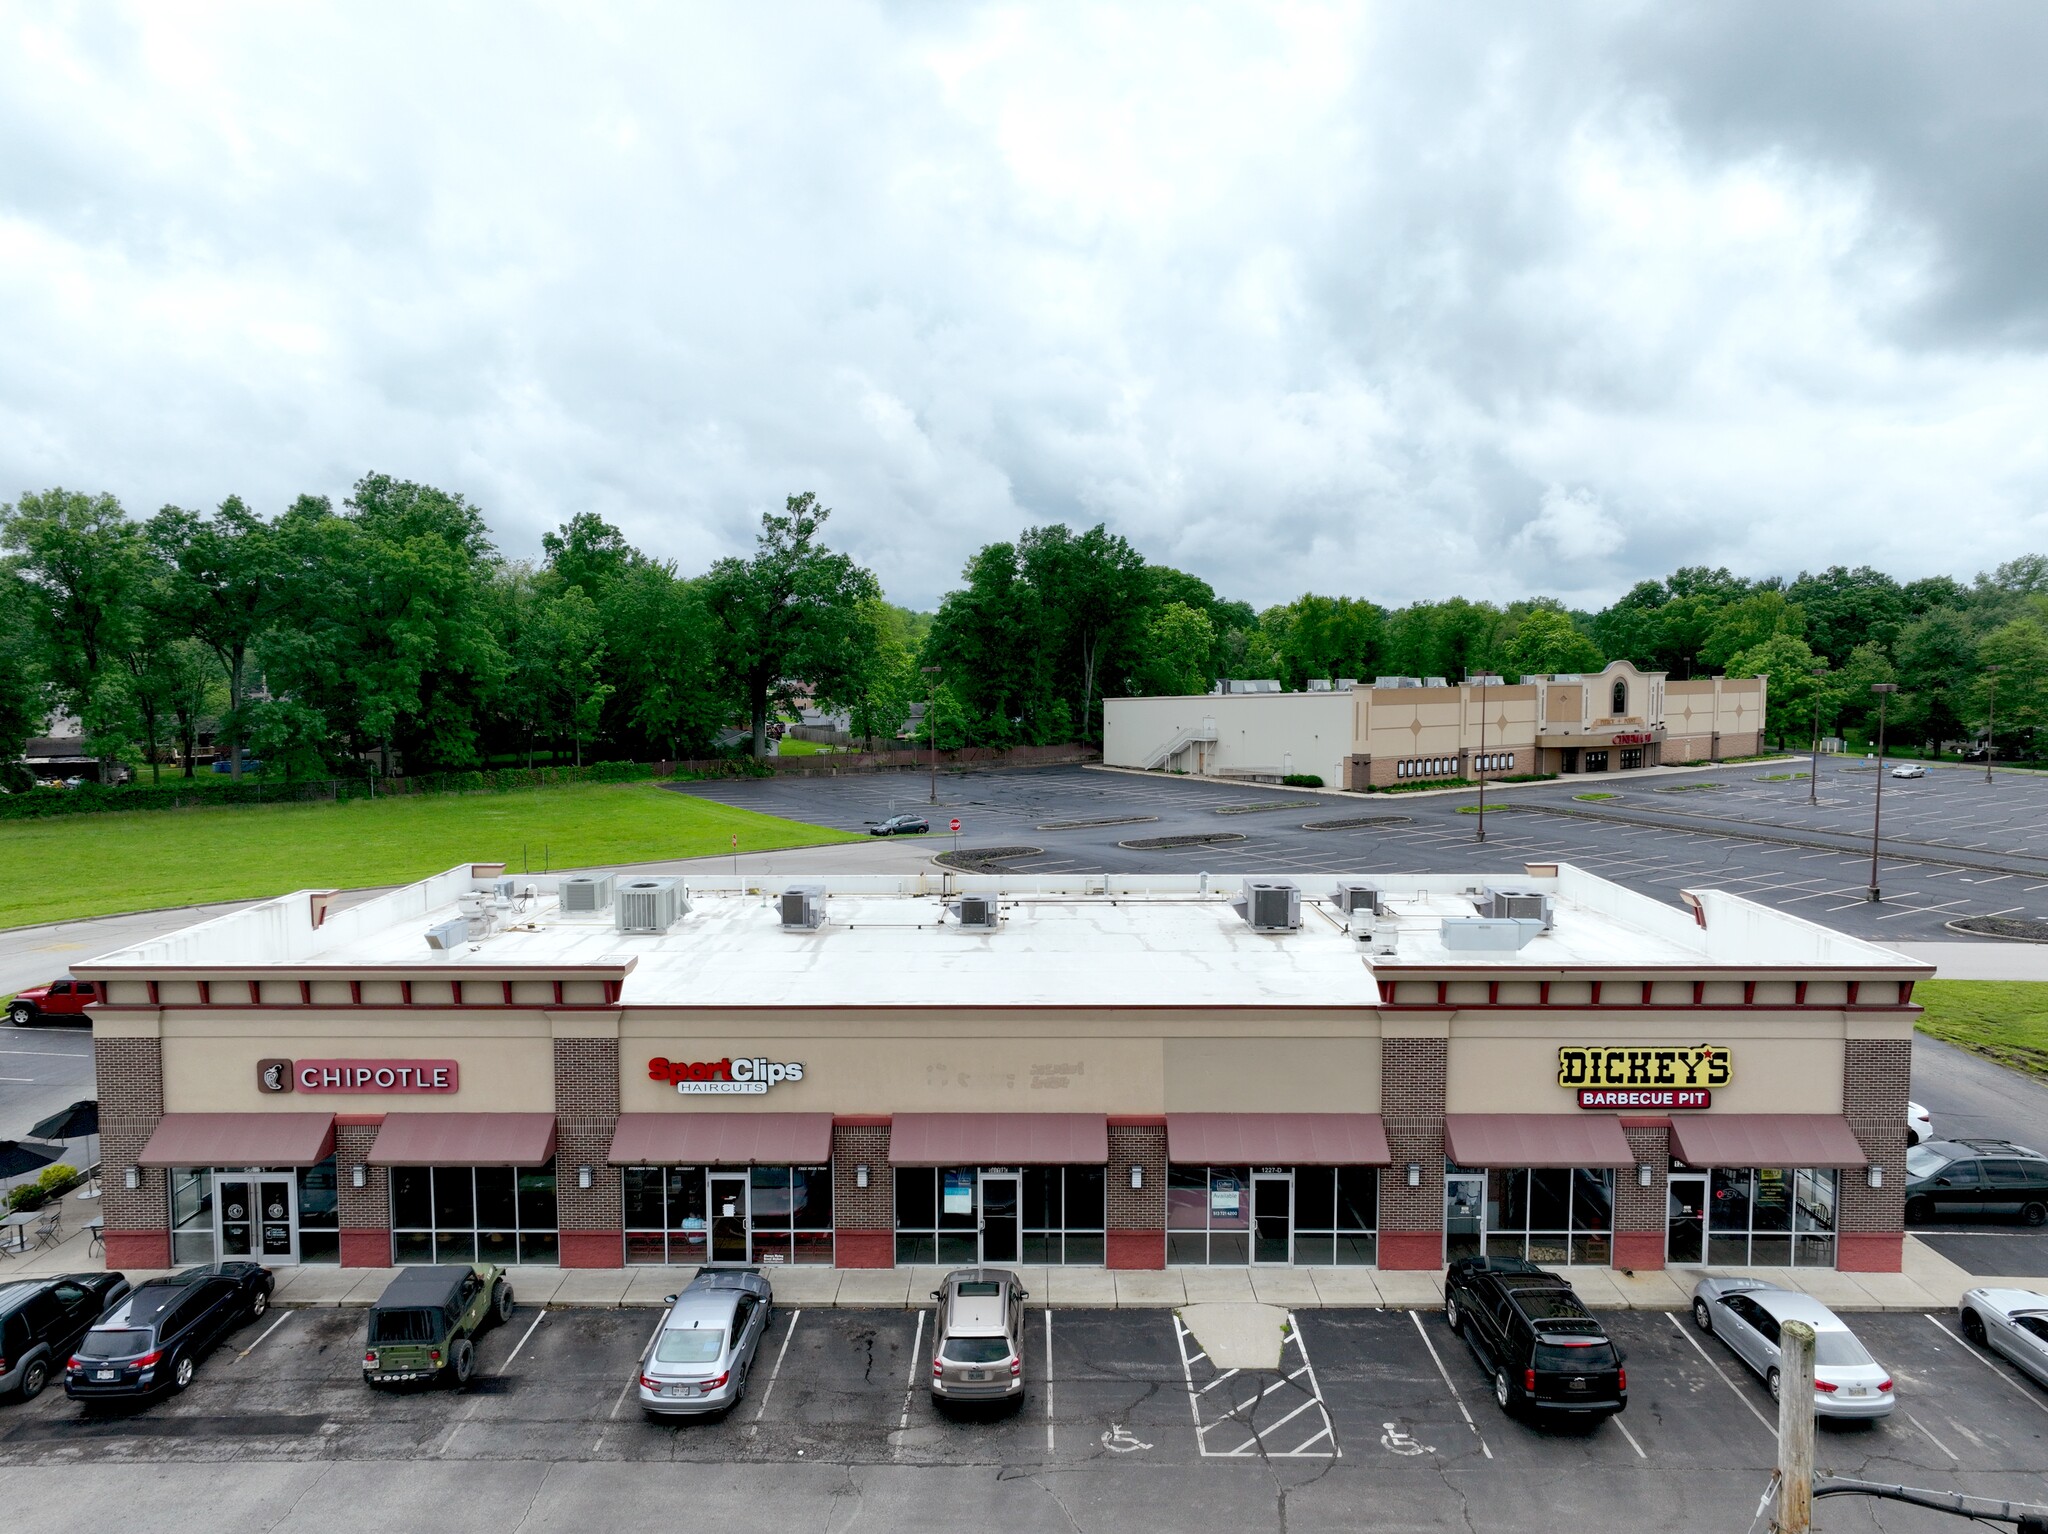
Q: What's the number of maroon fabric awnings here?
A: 7